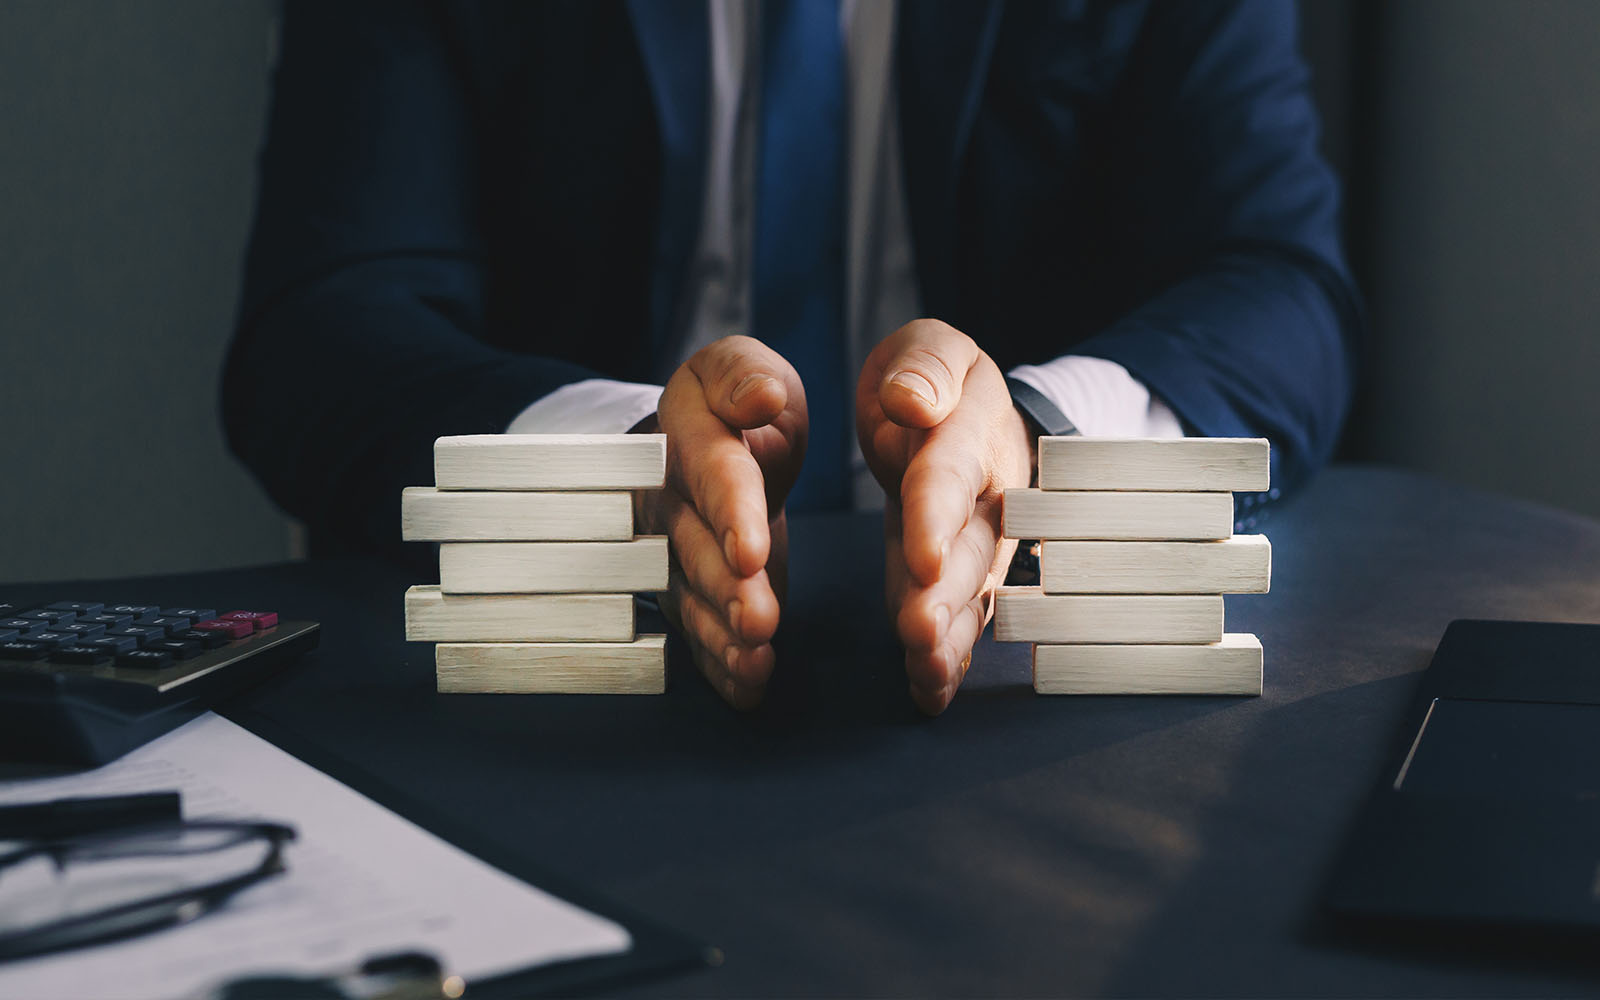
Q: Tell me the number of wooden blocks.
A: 10